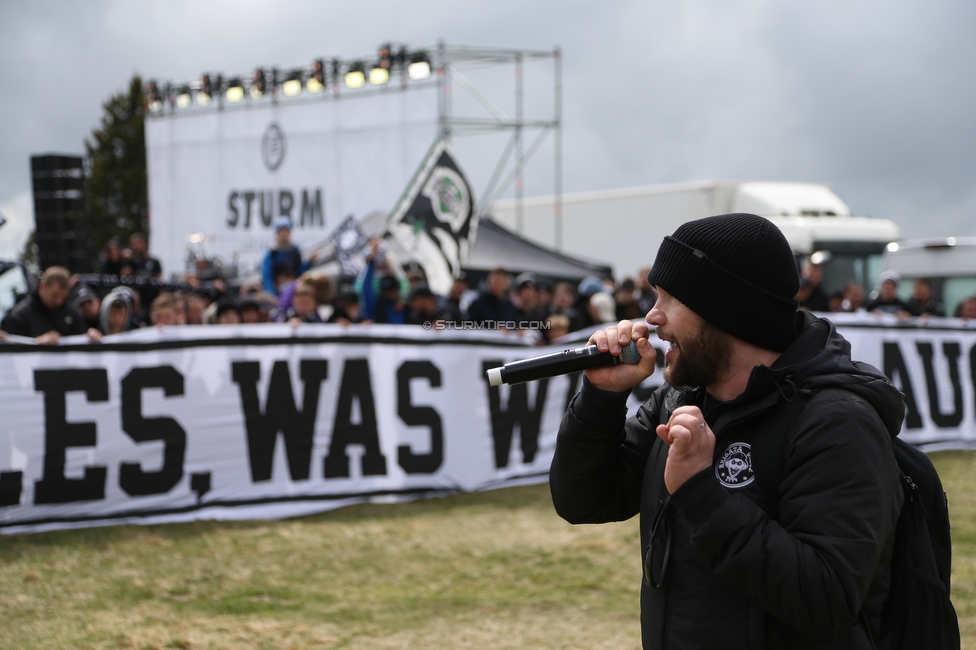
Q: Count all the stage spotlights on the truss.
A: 10